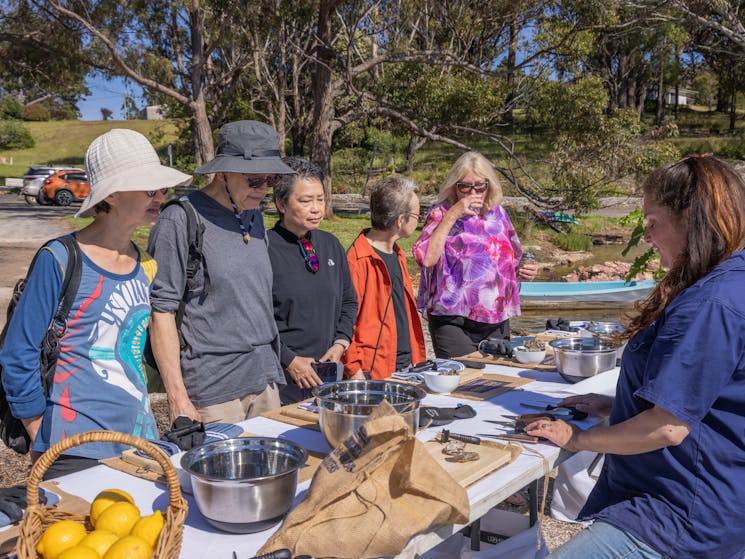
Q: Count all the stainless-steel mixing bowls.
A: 4